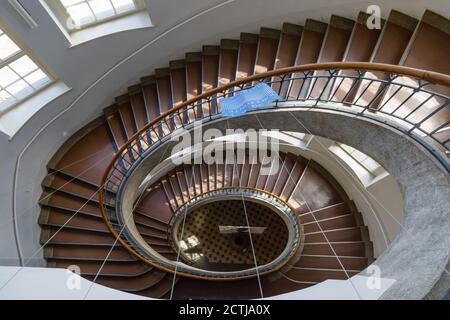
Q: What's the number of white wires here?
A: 8